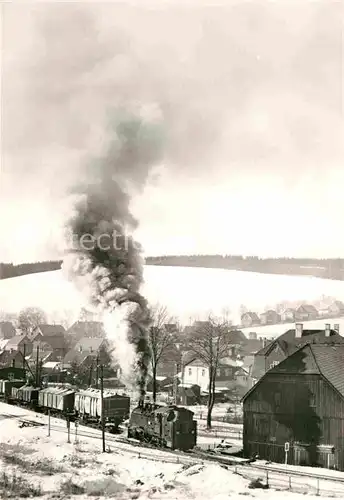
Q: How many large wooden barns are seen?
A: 1